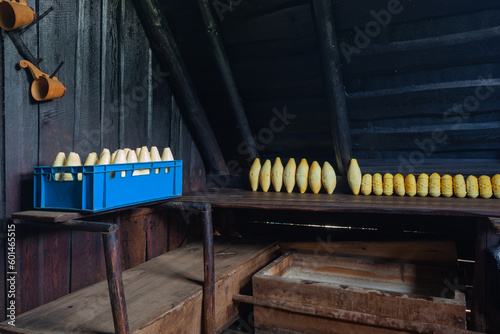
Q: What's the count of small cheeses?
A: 12